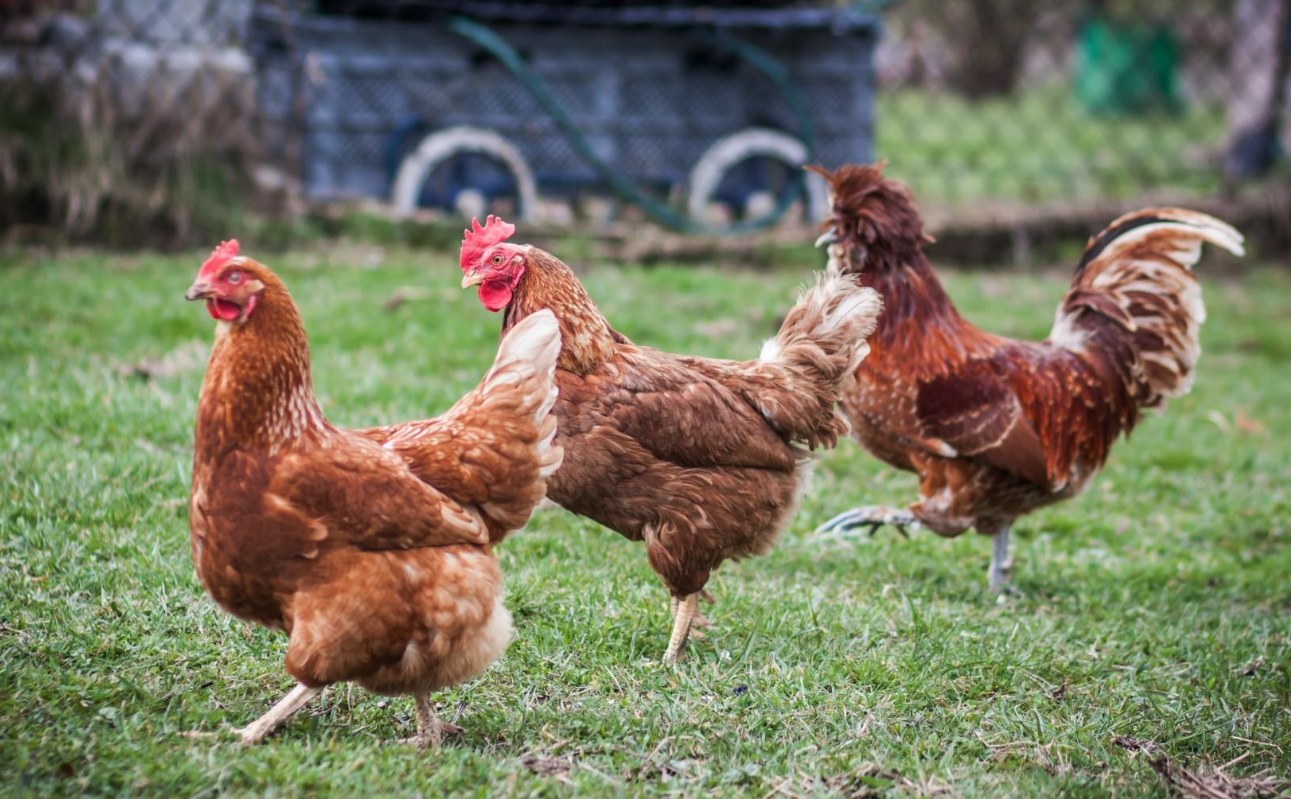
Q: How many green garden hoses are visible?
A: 1